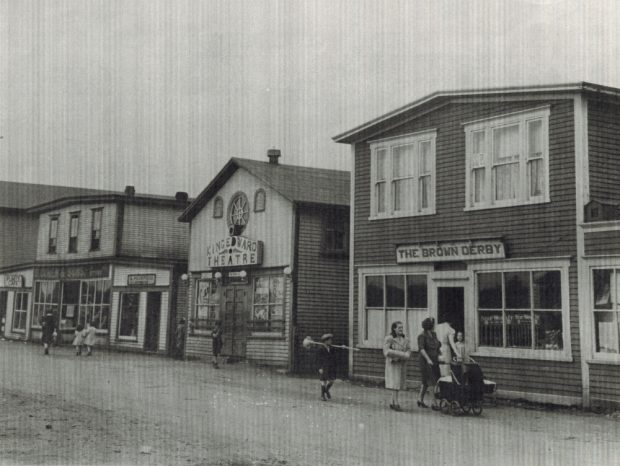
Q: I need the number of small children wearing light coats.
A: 2